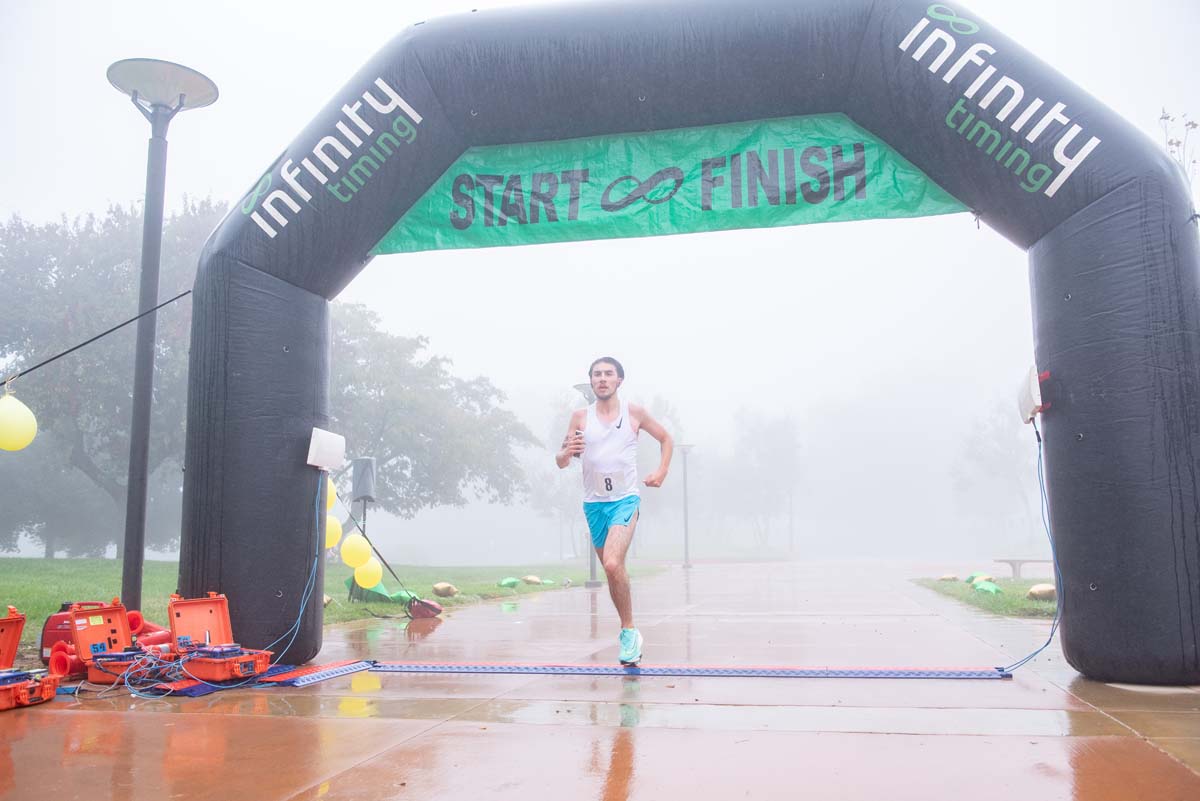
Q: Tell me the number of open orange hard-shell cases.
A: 3